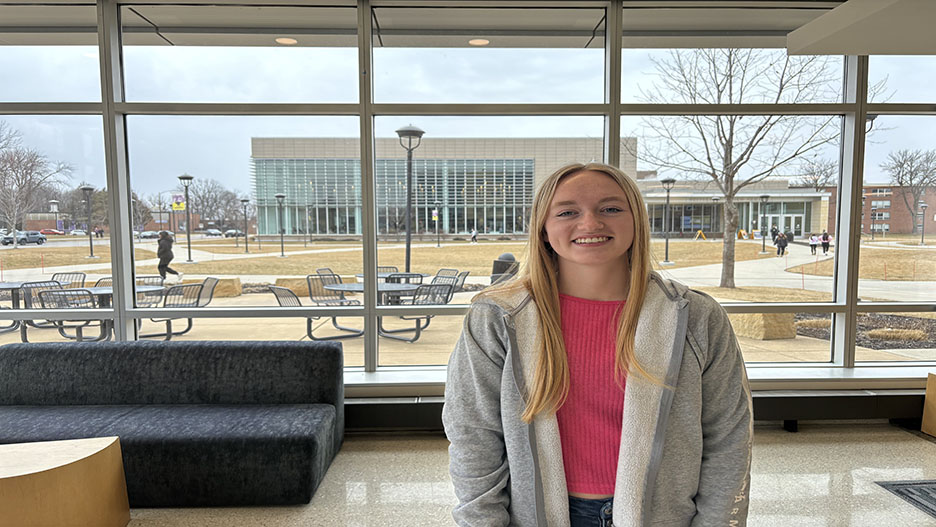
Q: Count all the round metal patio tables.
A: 4